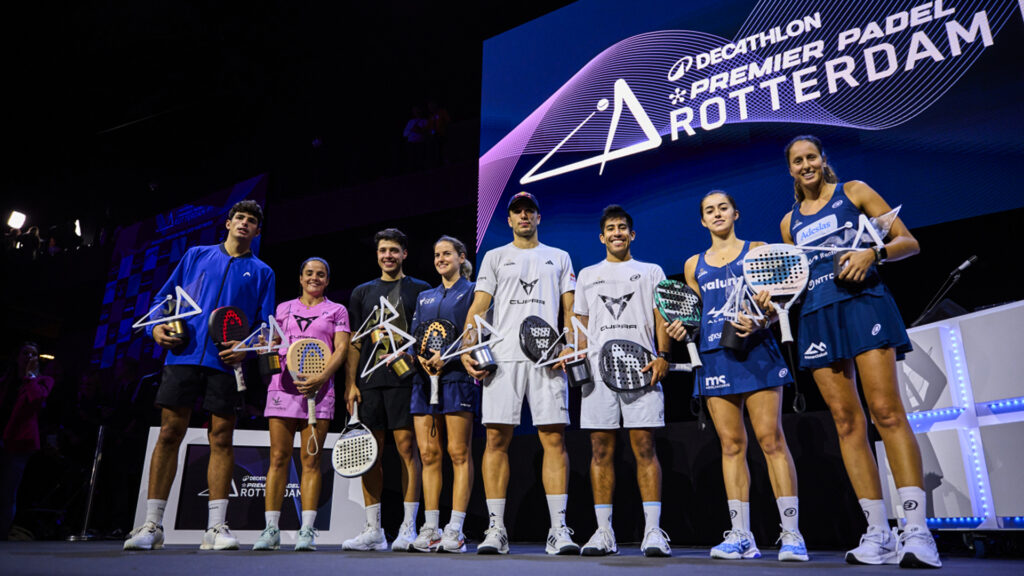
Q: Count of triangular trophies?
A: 8